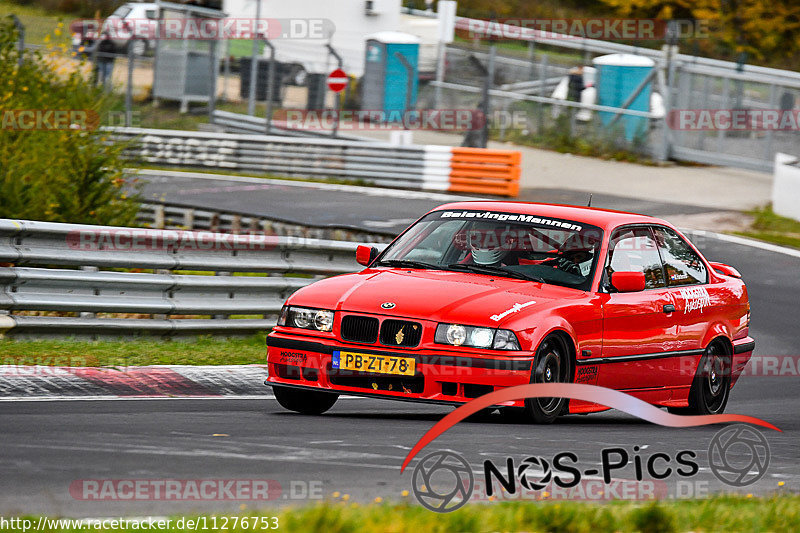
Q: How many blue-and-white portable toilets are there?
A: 2